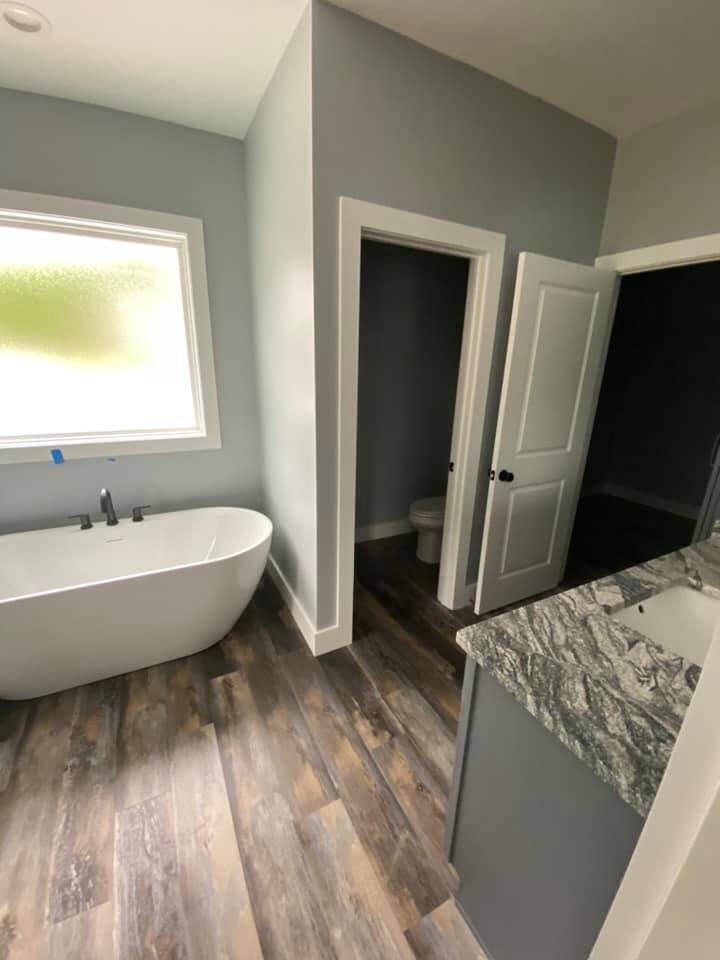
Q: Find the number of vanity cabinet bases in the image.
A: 1